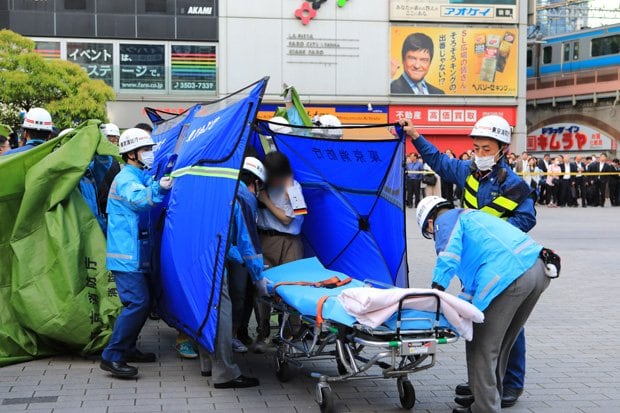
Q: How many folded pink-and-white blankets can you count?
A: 1